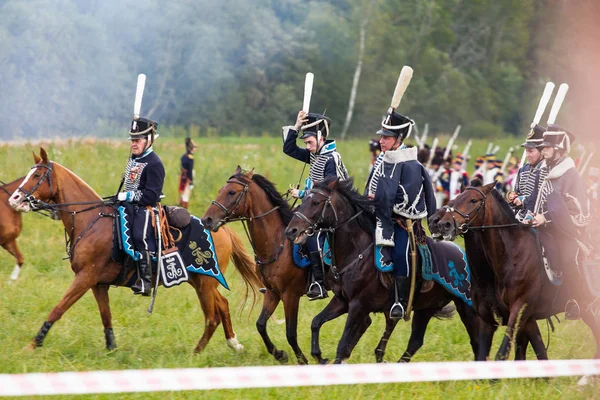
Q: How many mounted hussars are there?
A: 5